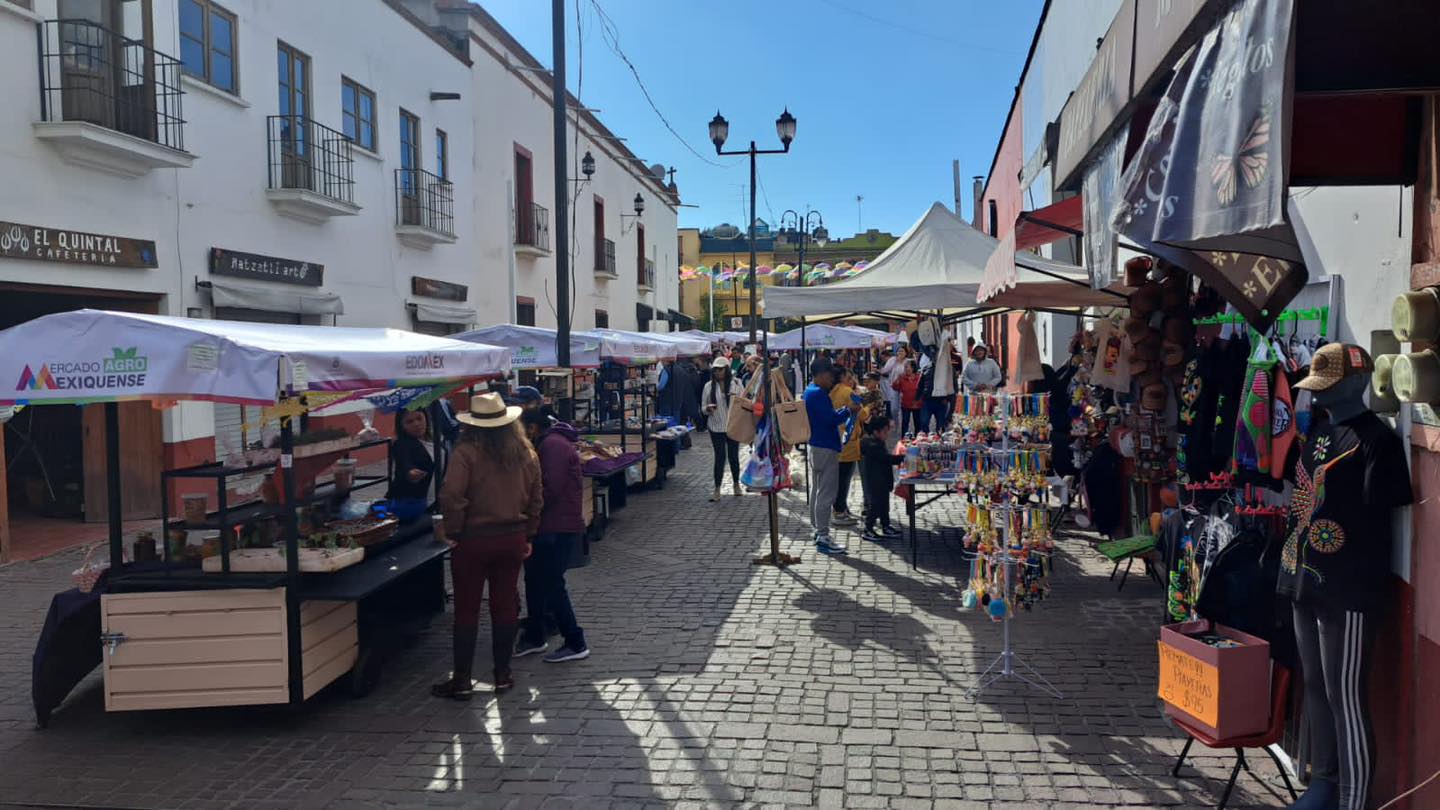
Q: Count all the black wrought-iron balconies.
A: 6